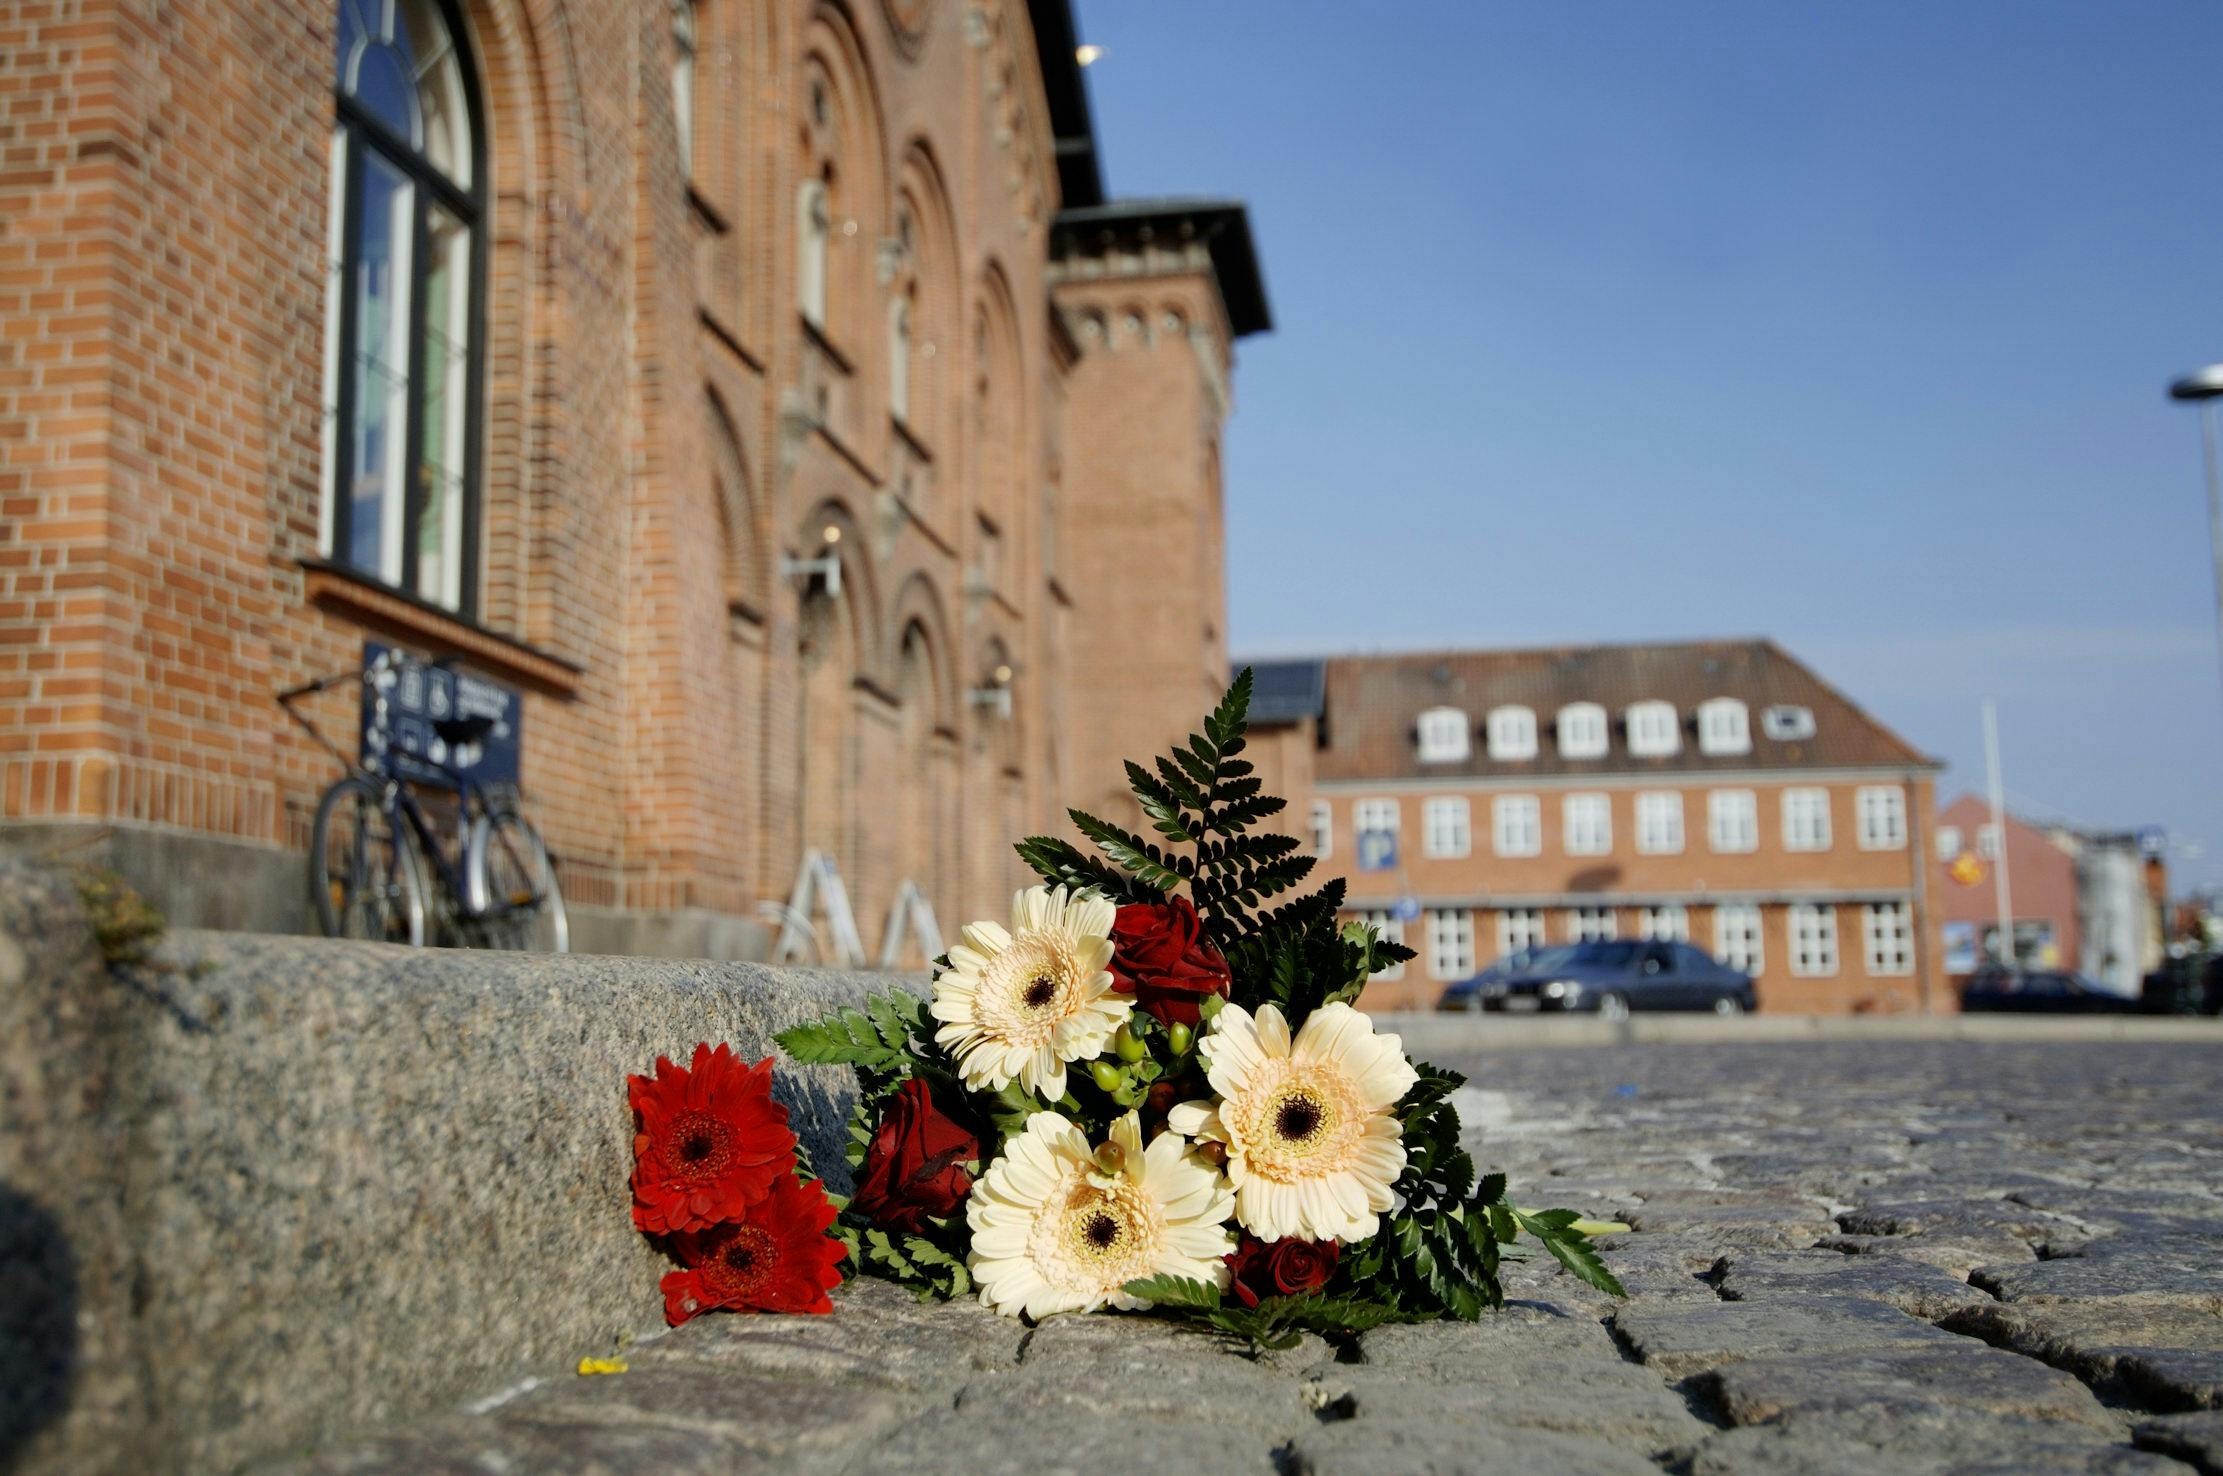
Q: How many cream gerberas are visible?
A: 3